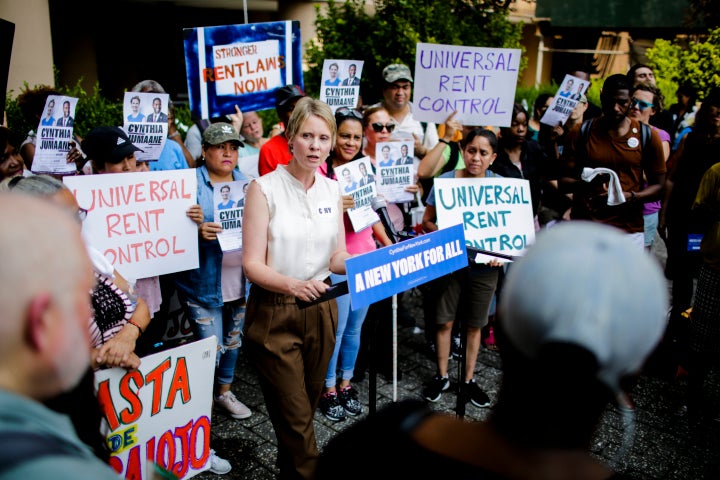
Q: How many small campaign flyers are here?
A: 7